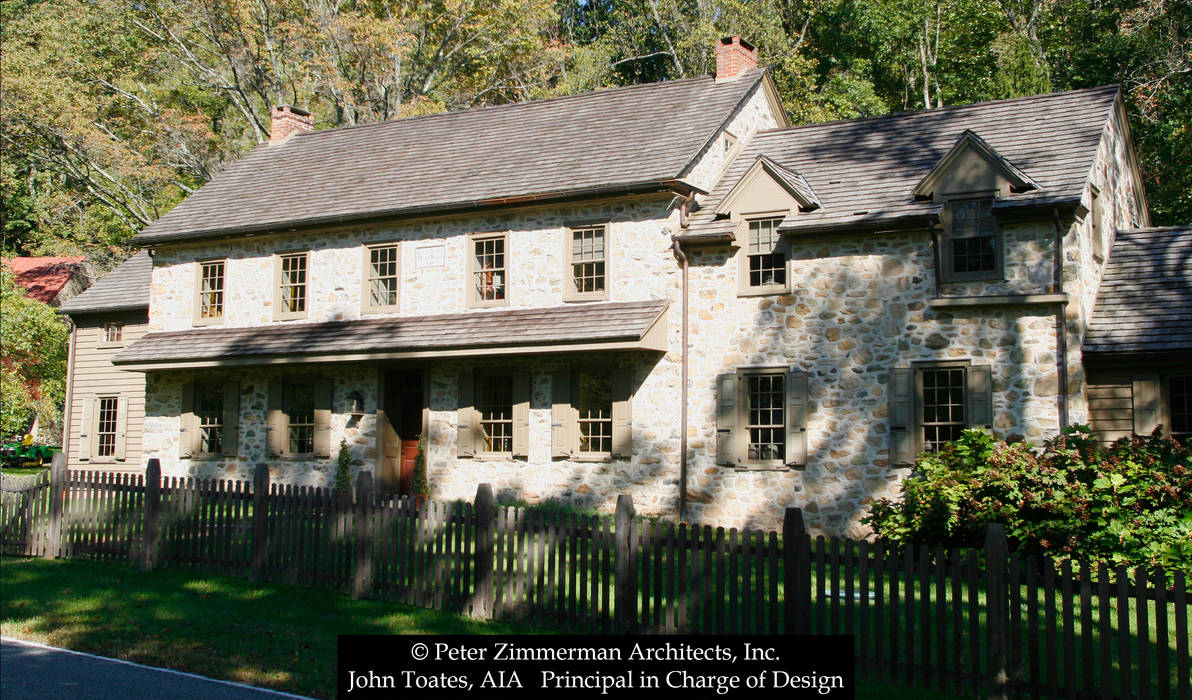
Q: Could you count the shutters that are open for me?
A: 15